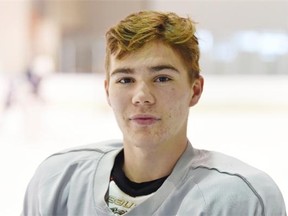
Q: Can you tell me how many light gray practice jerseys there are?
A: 1